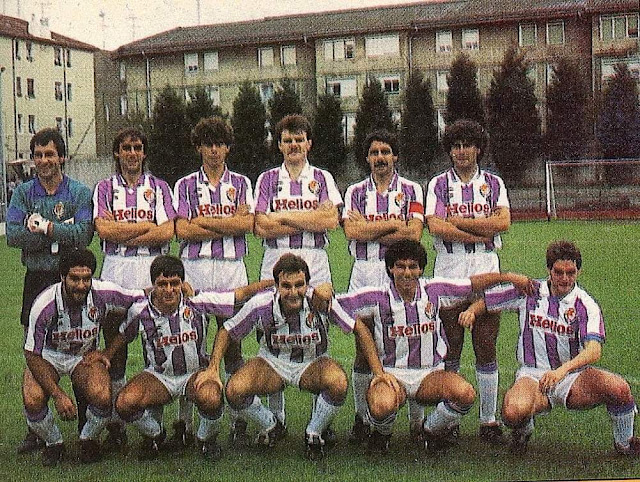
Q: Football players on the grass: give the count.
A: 11